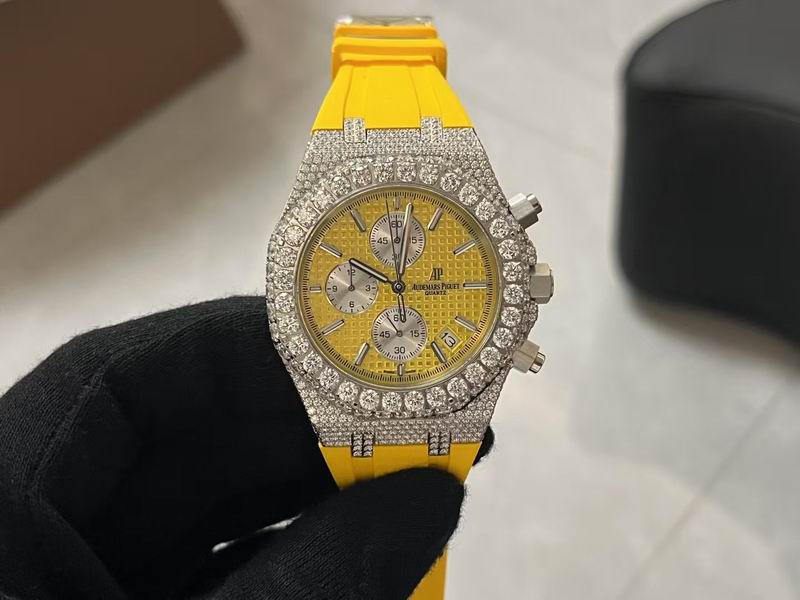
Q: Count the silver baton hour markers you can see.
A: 12